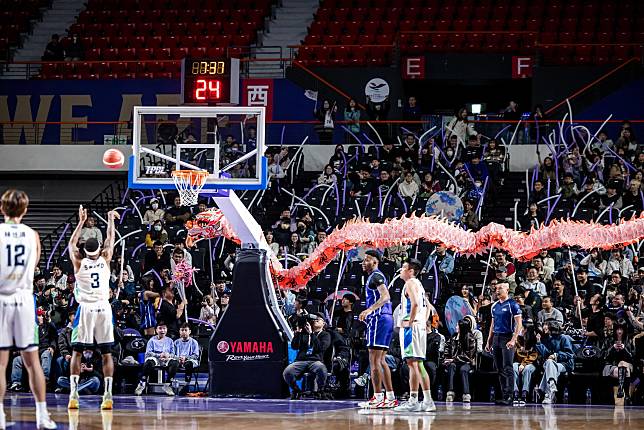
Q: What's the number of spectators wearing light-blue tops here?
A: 2